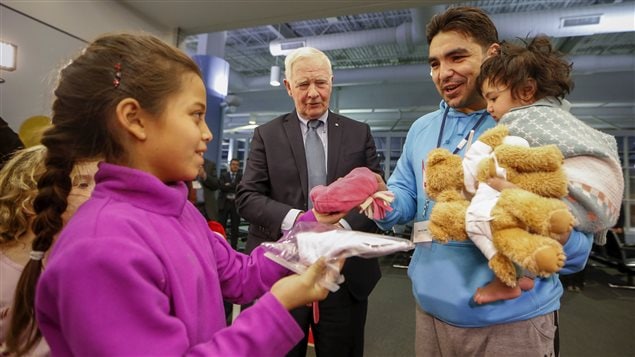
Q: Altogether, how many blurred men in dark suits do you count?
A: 1